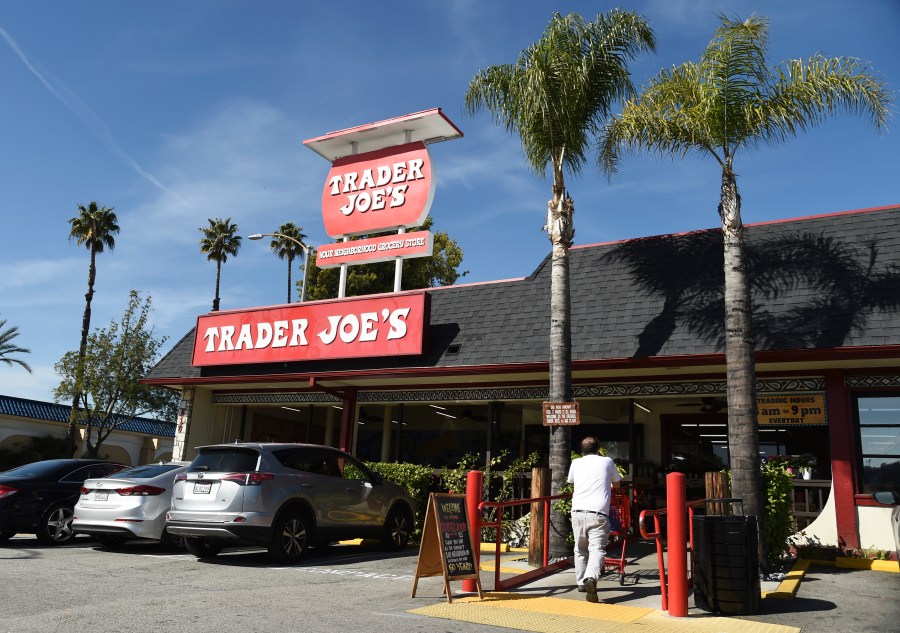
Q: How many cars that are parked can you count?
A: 3